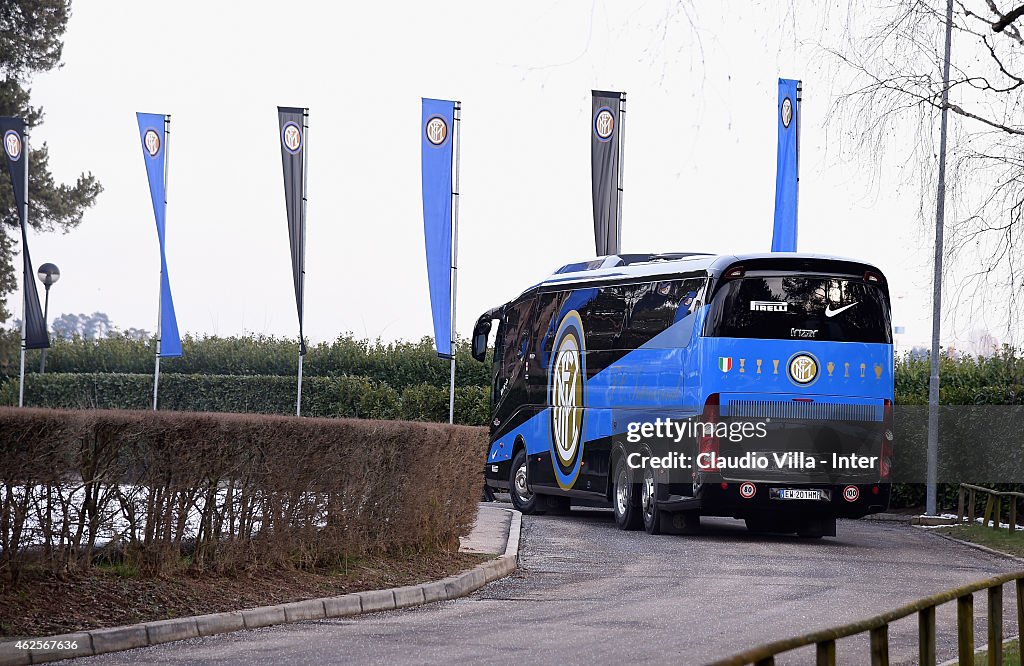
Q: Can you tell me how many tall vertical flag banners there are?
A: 6